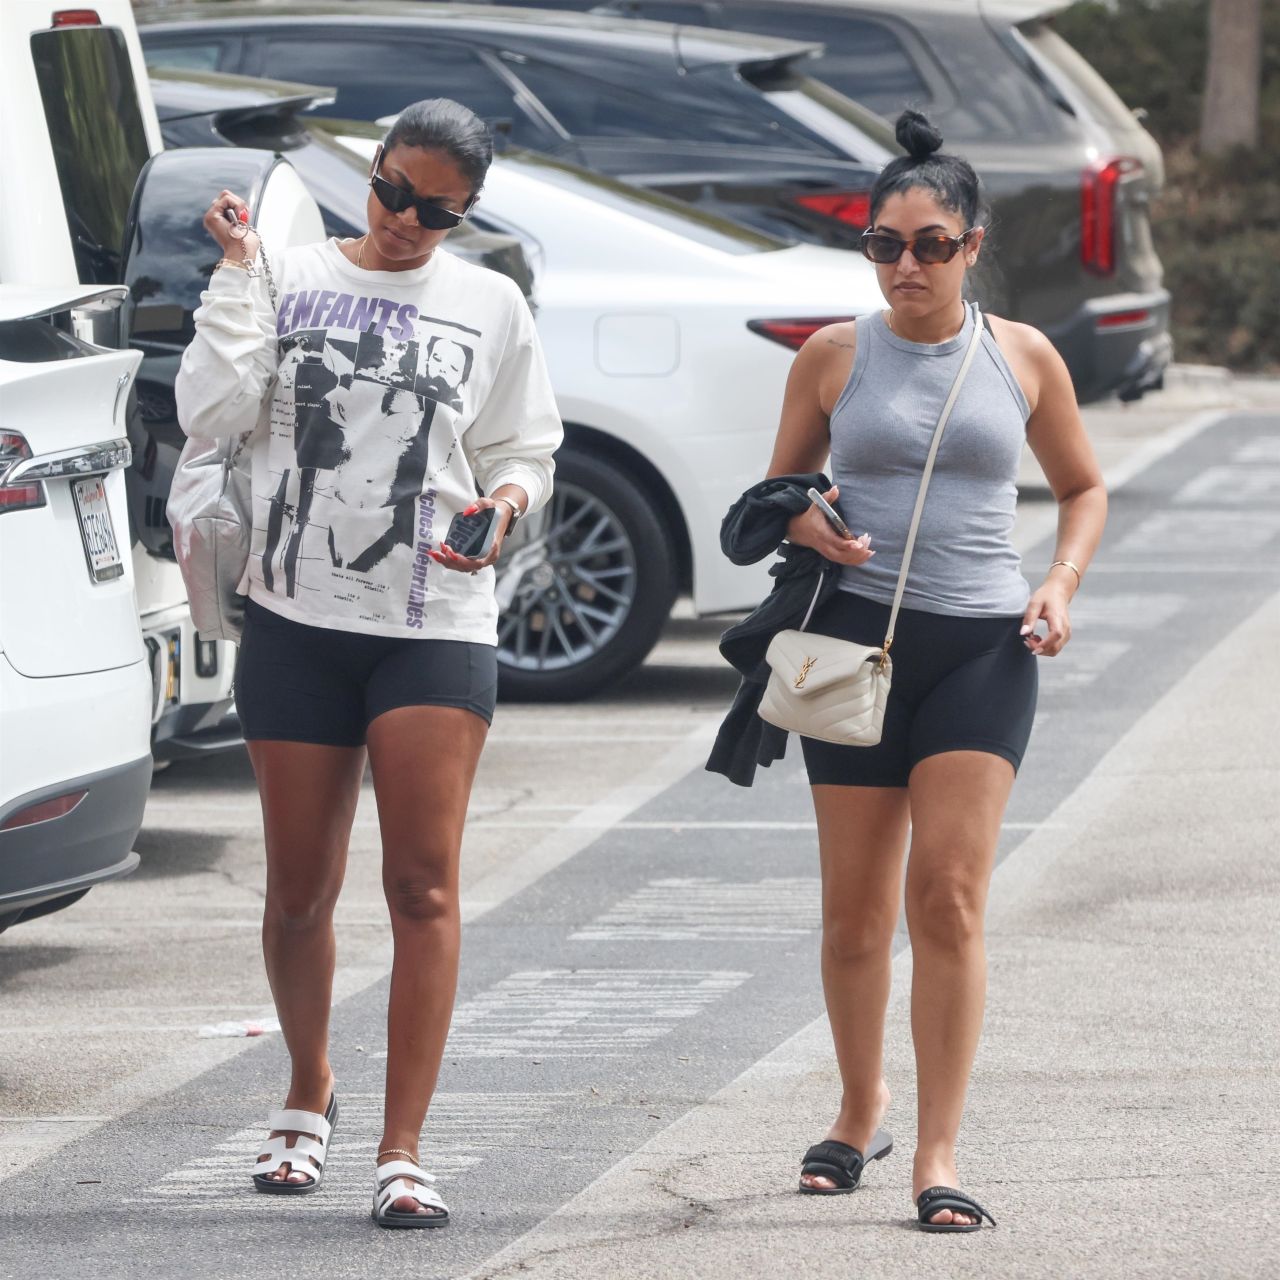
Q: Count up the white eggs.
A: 0